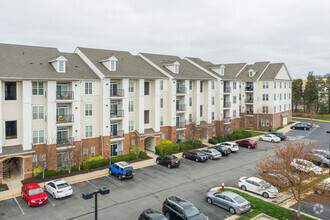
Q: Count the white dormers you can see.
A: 5